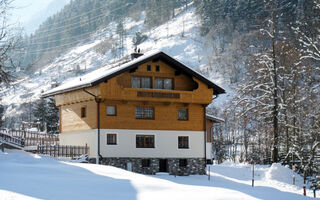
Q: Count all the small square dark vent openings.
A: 2